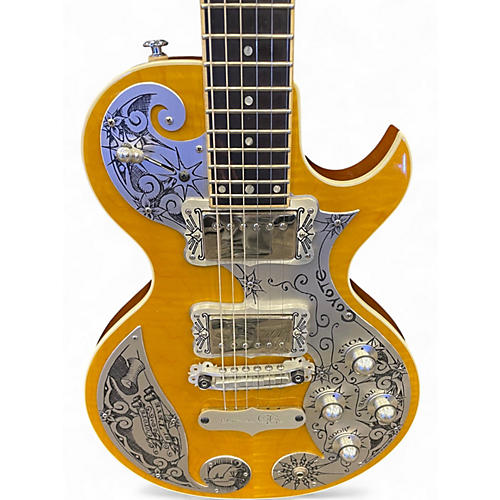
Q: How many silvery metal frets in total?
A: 10